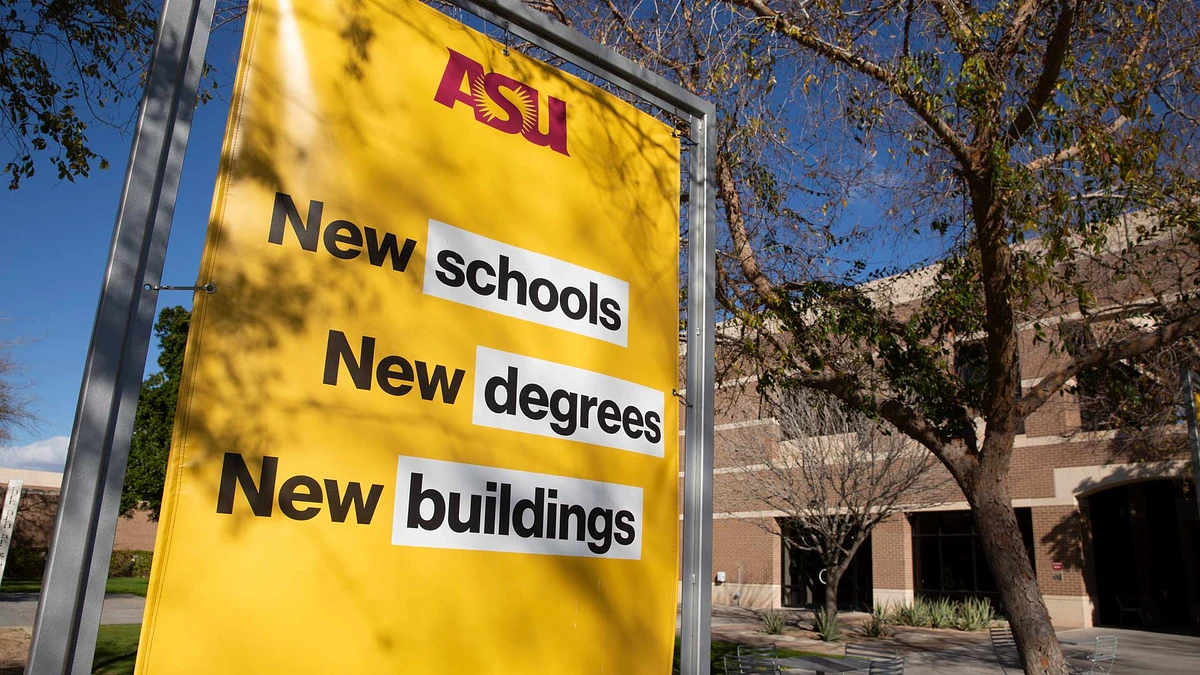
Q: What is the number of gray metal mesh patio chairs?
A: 6